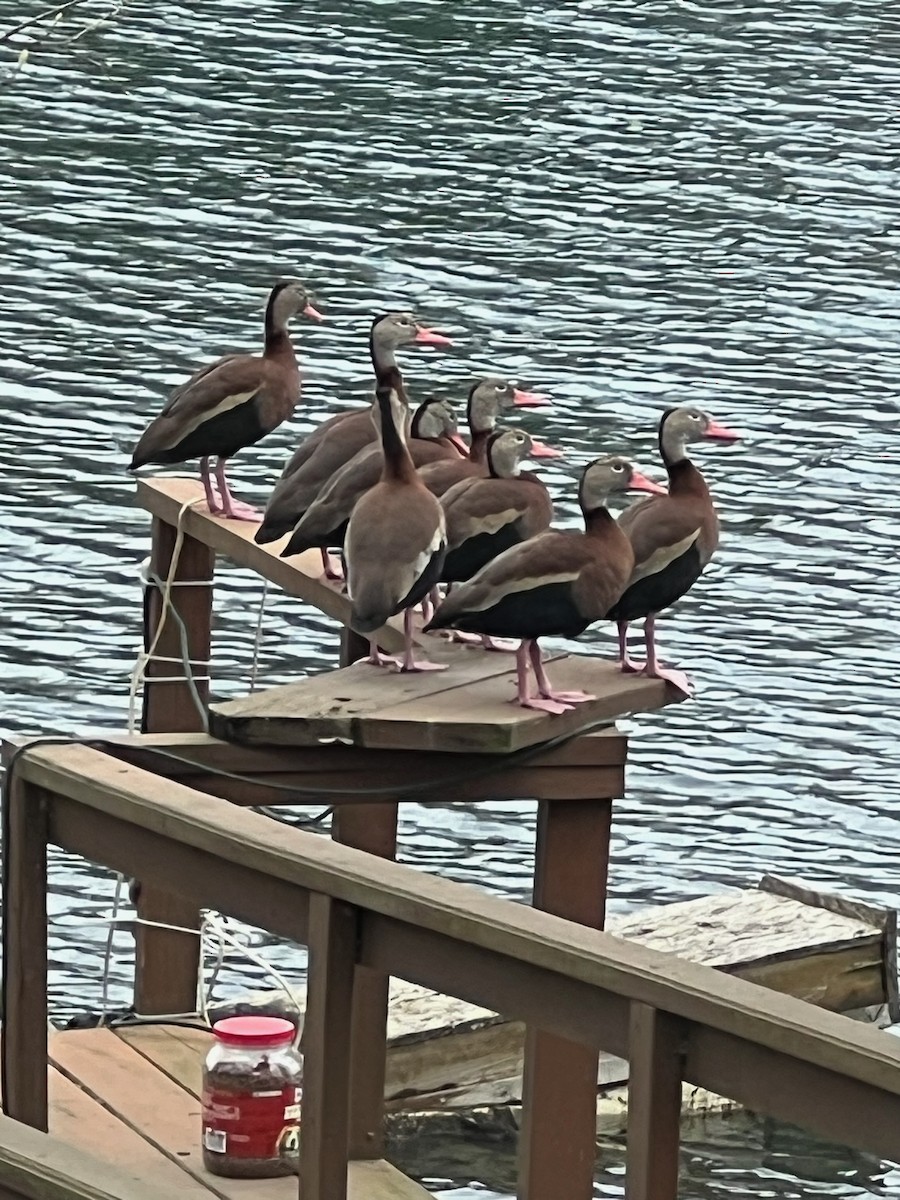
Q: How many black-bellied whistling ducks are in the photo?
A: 8